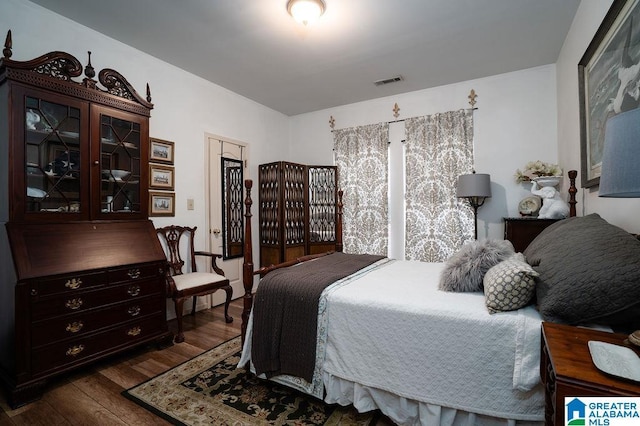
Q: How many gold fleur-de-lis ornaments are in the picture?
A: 3